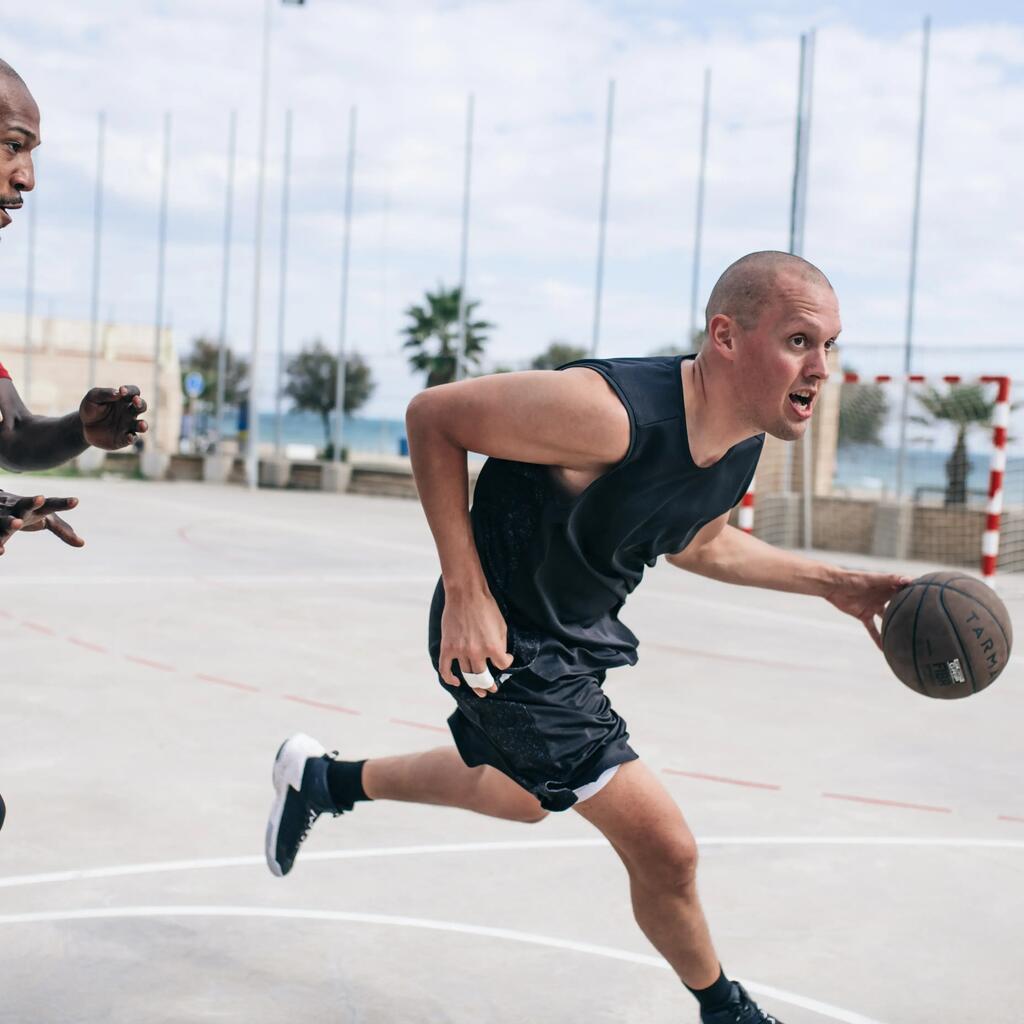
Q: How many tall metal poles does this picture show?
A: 13